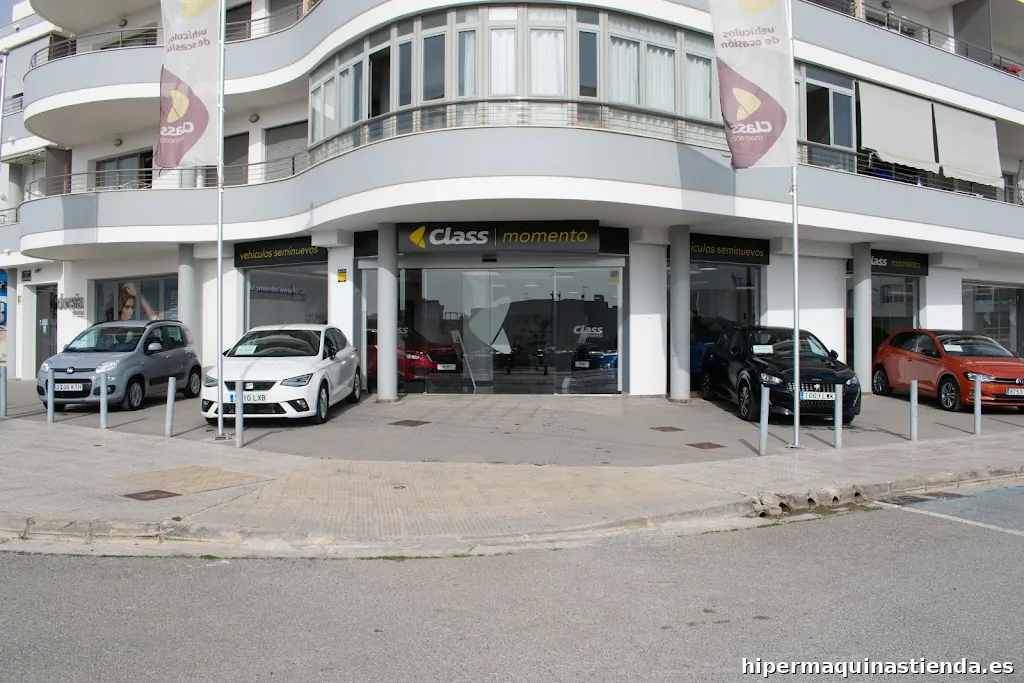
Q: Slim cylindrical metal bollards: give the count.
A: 9